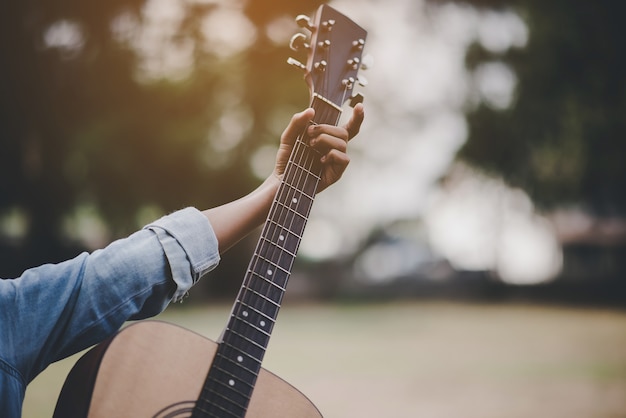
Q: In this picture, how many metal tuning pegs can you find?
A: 6